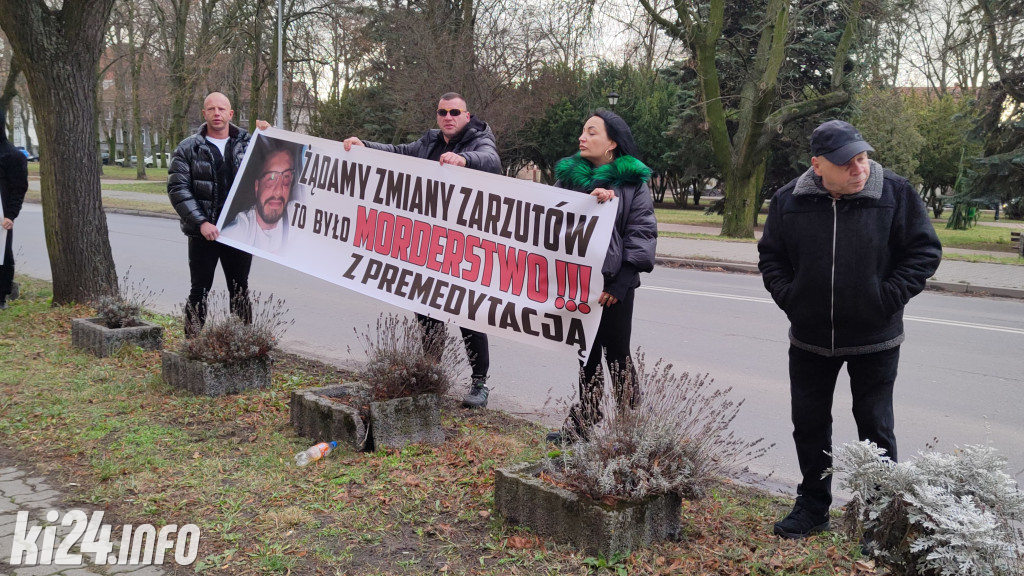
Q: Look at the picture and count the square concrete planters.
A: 4